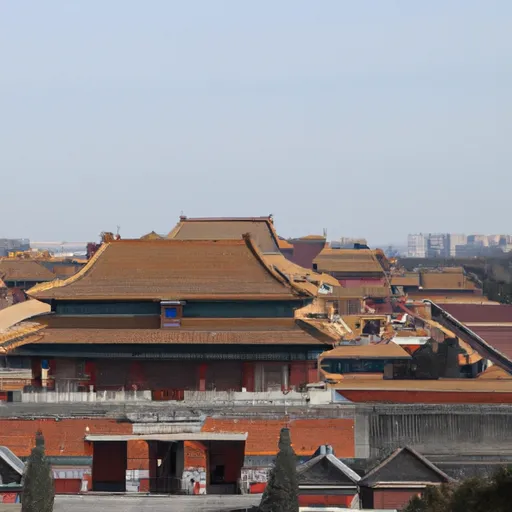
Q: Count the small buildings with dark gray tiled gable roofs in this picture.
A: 3